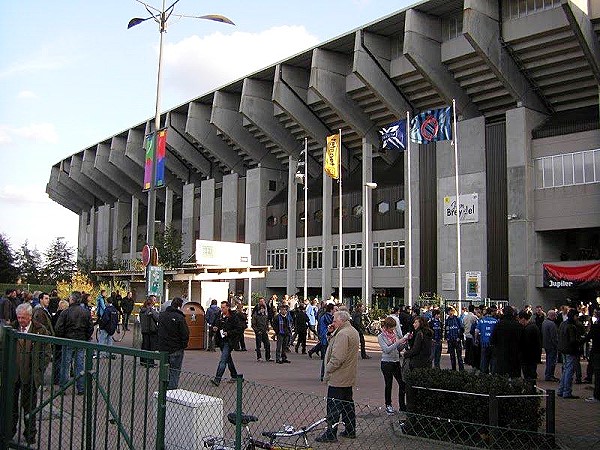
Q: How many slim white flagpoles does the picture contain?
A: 4